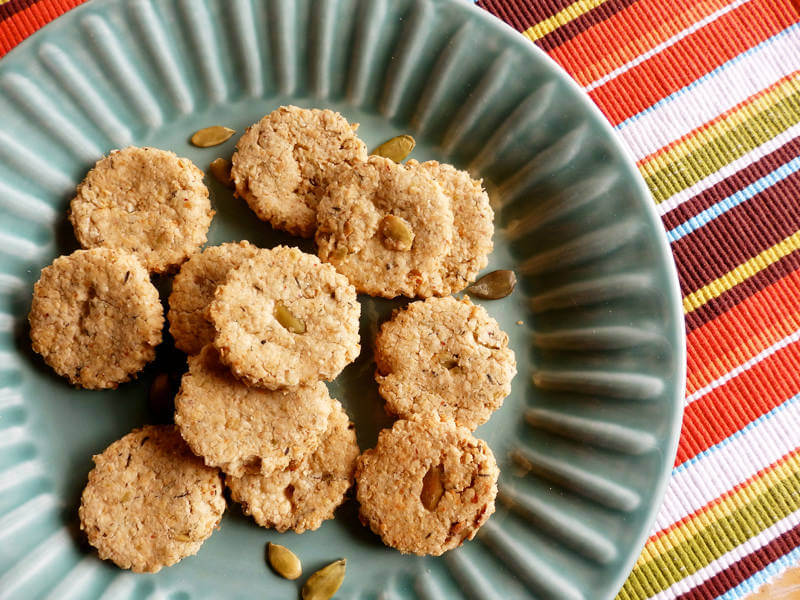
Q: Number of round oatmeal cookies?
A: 12